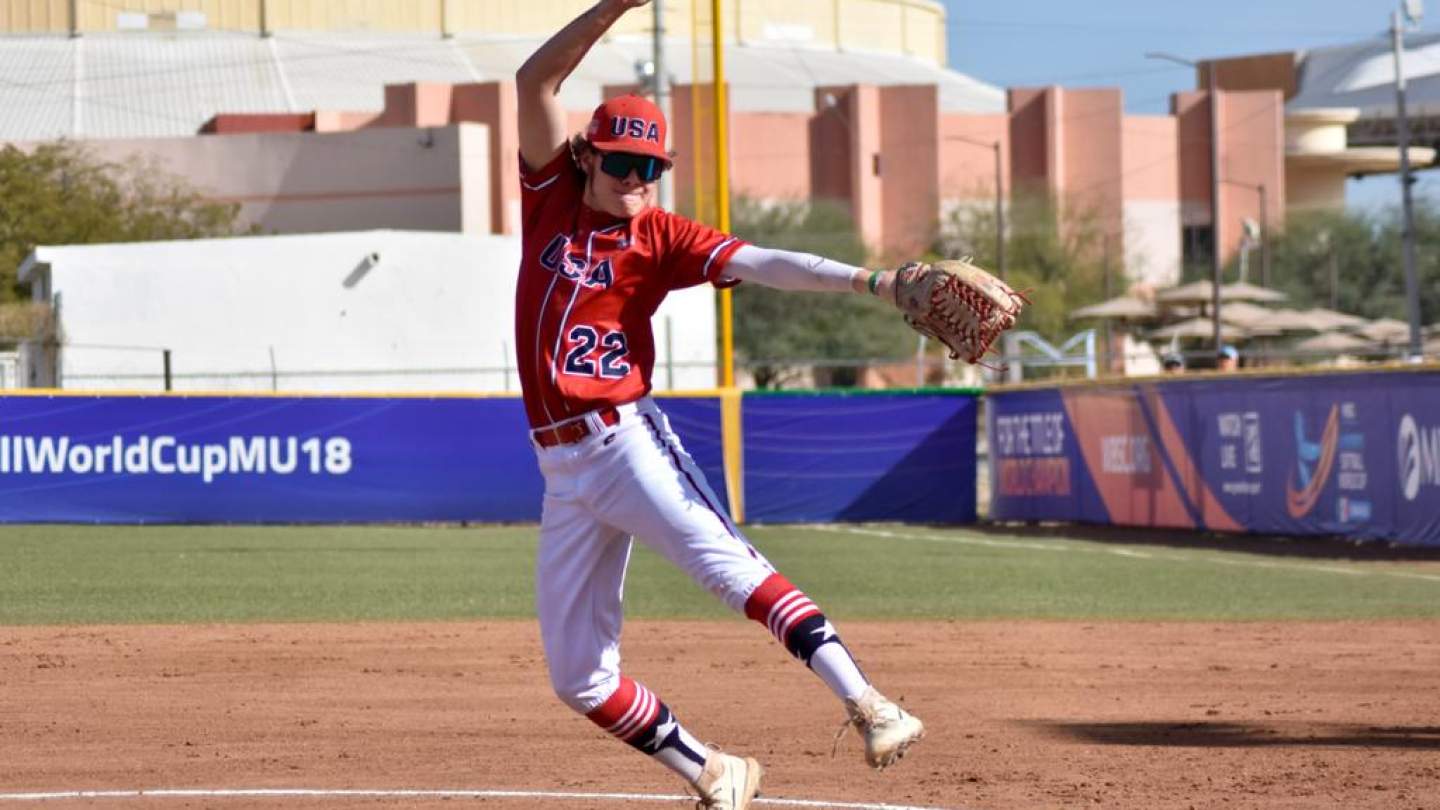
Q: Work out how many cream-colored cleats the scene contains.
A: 2